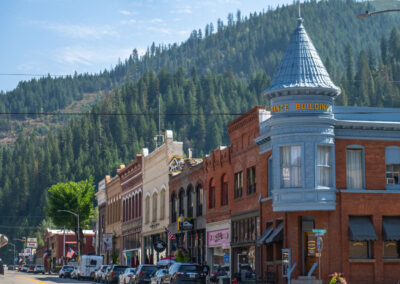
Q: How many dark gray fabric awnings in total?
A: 4